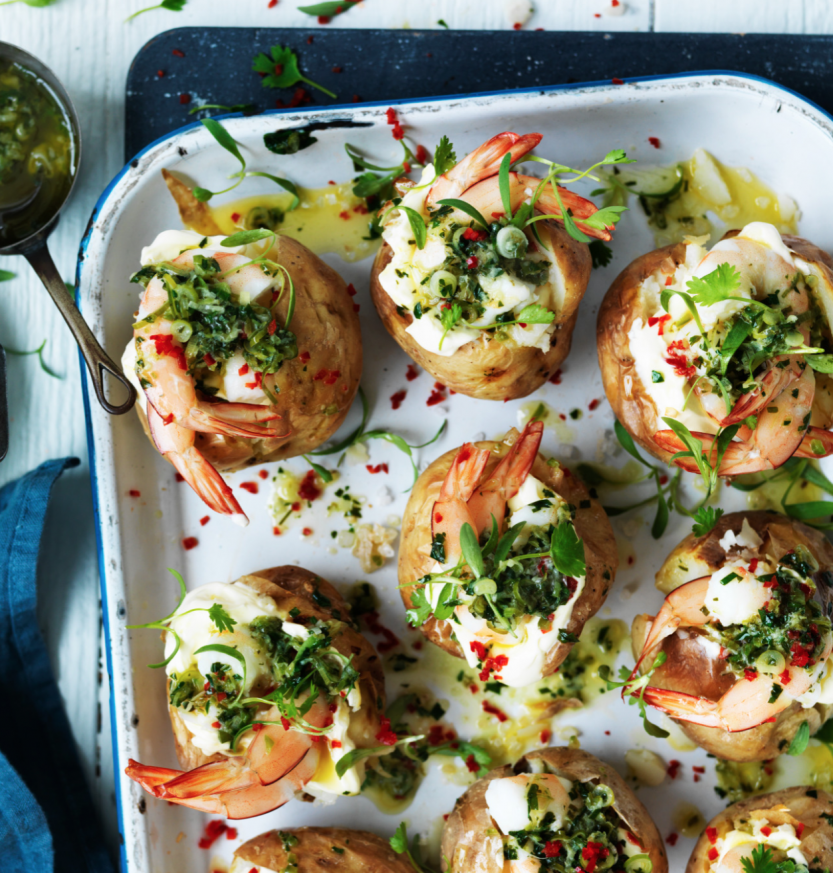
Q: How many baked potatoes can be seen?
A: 9